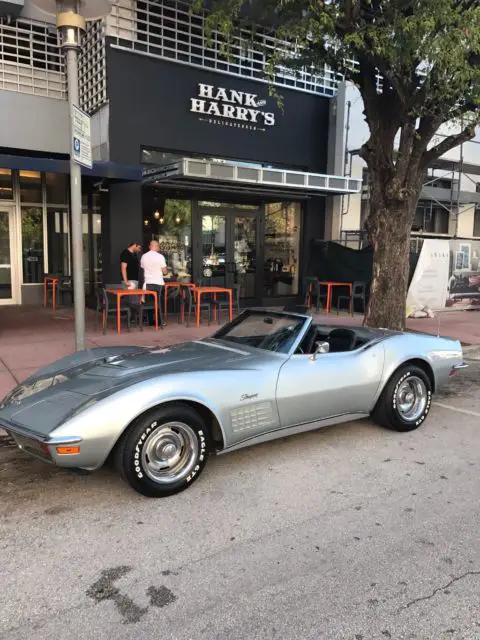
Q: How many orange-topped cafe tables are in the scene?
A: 5